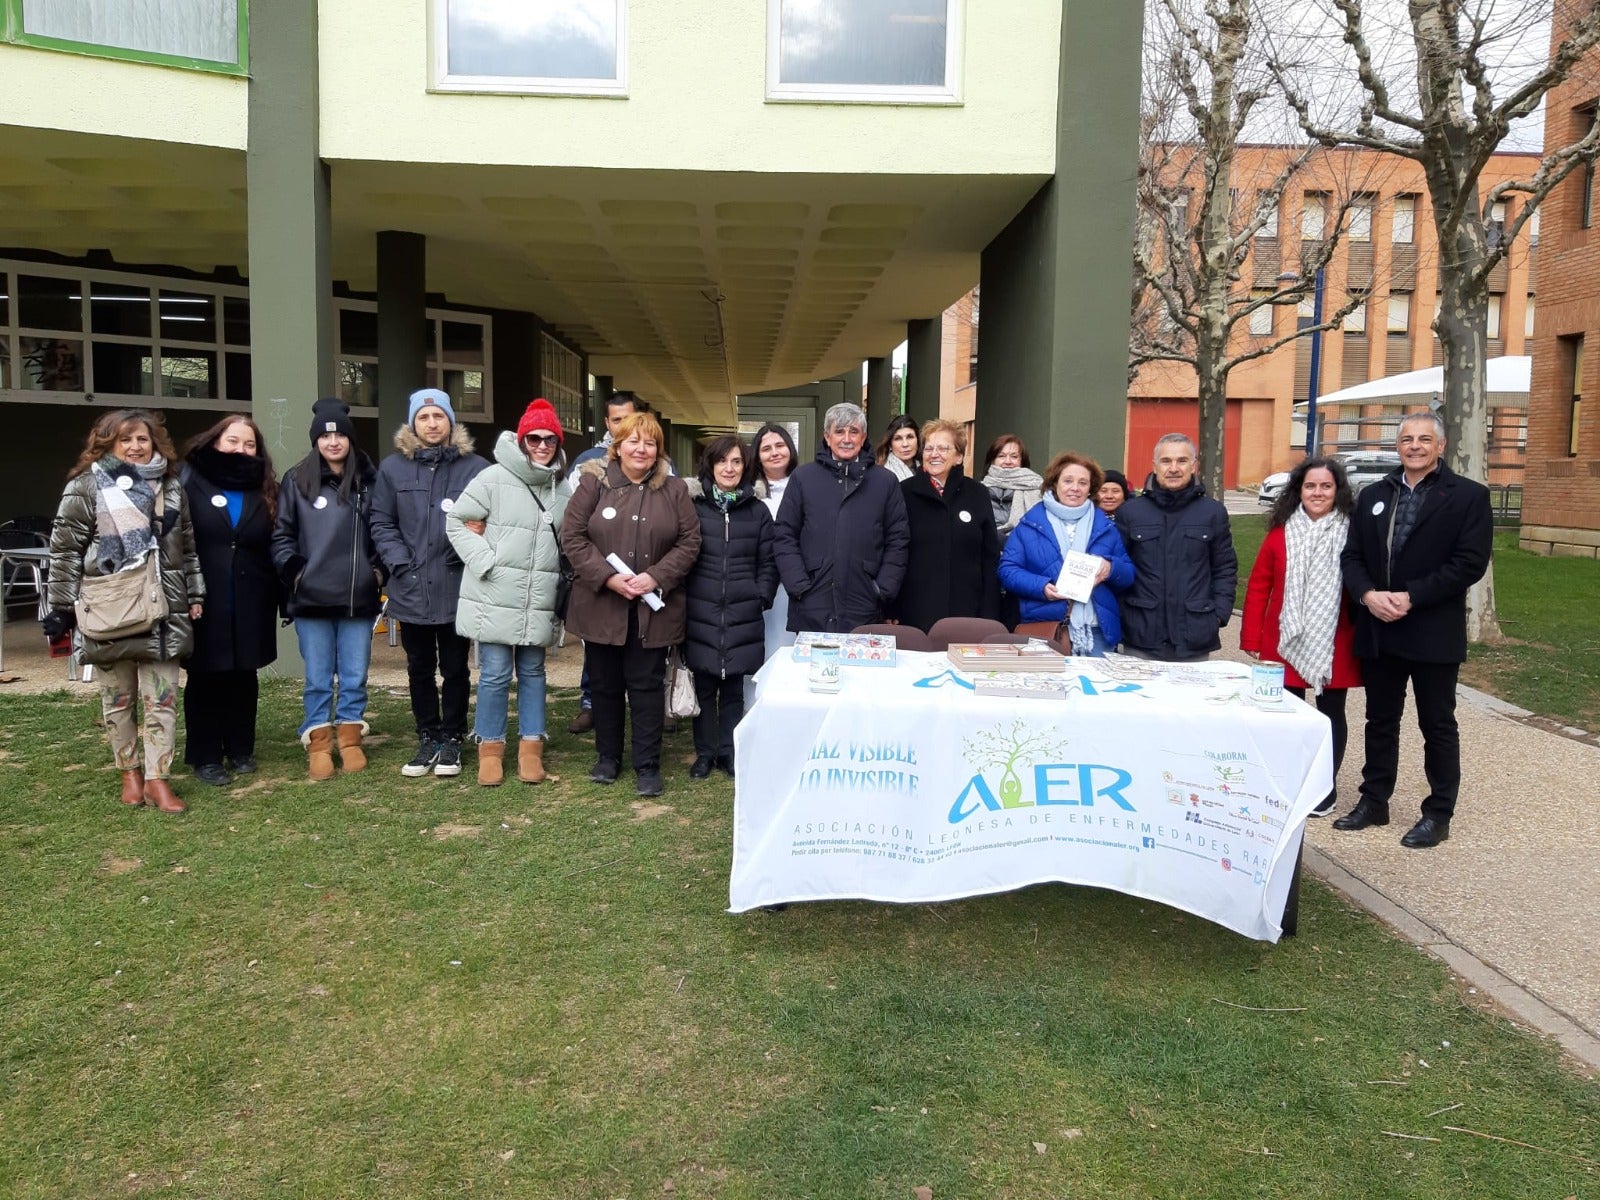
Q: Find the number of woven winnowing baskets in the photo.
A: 0